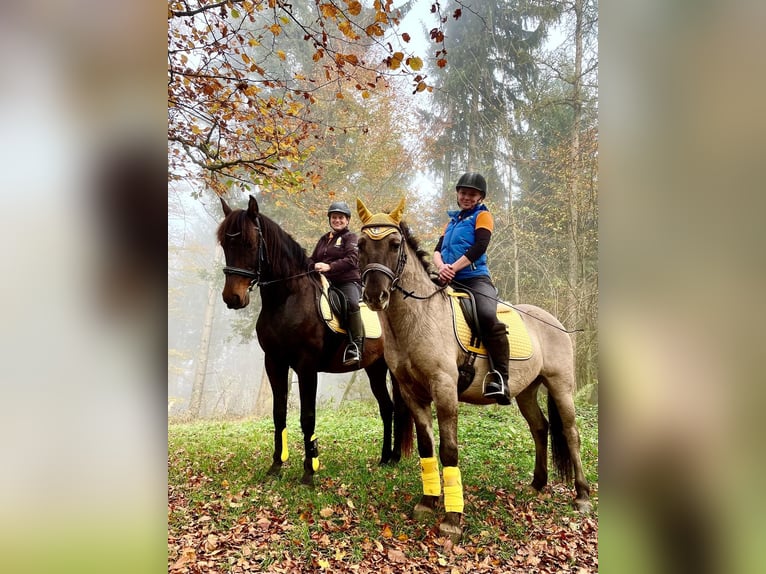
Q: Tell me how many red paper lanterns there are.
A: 0